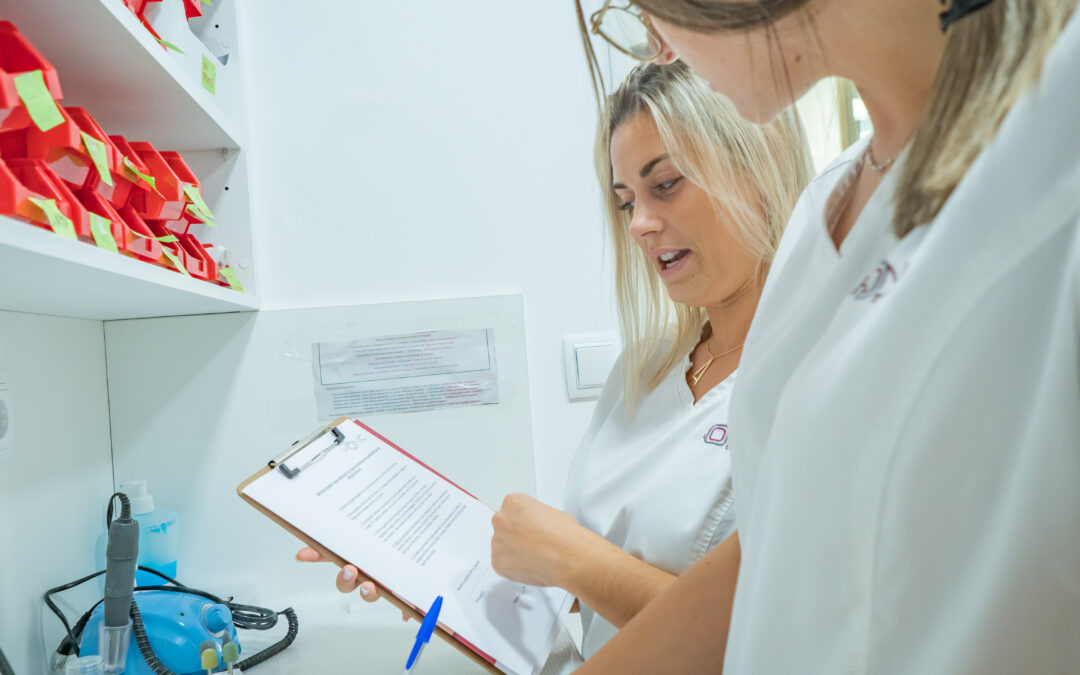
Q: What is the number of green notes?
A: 13